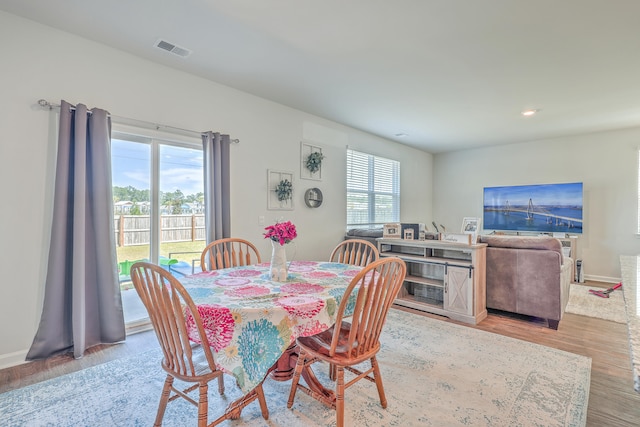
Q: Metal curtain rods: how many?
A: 1